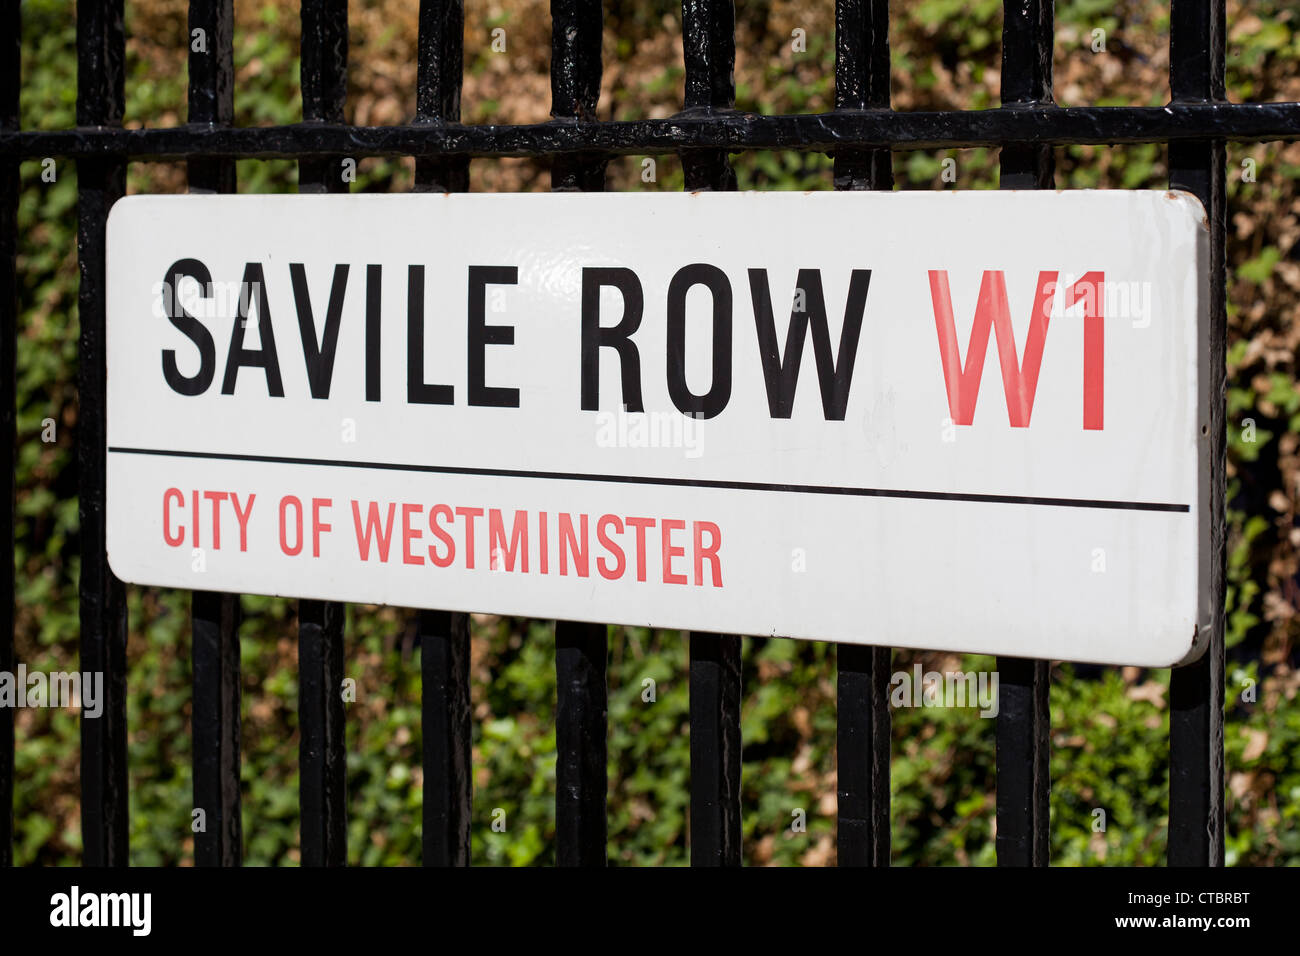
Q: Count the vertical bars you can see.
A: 10